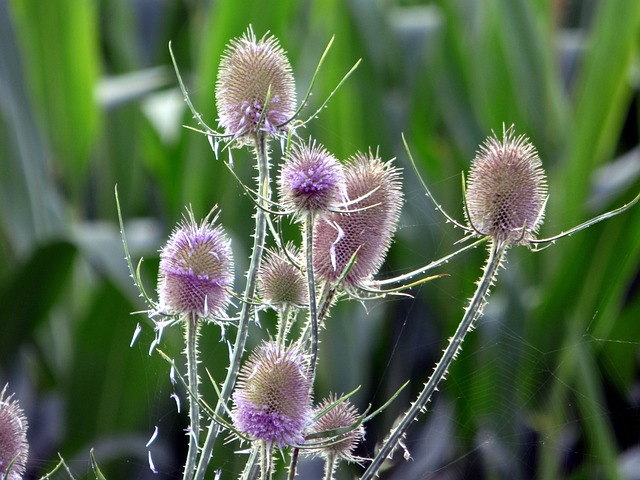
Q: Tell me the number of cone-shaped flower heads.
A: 9